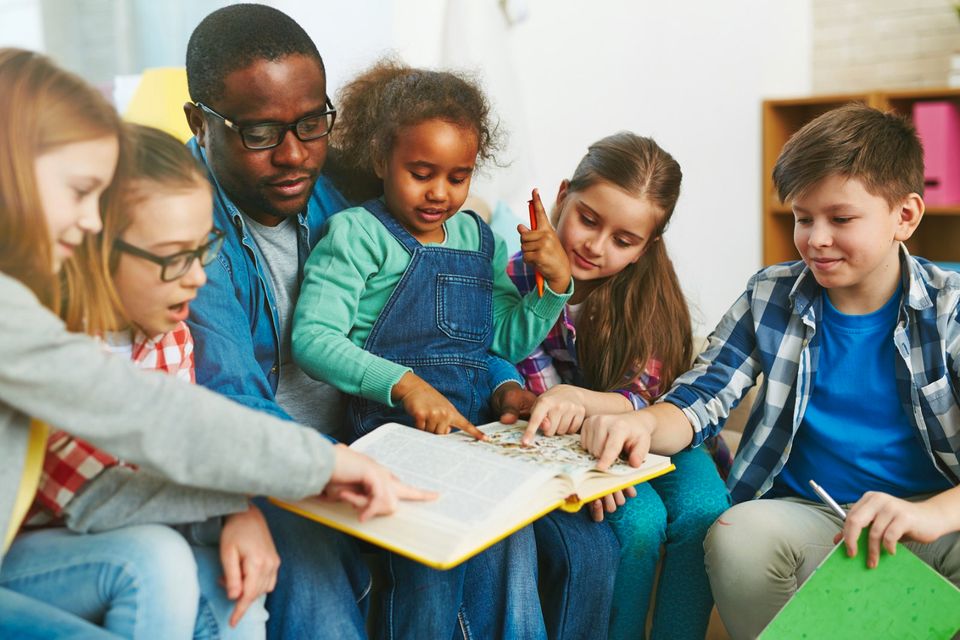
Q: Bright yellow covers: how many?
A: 1